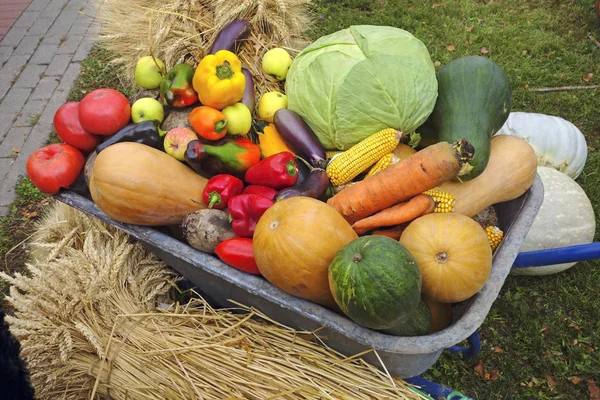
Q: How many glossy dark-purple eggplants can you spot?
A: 4